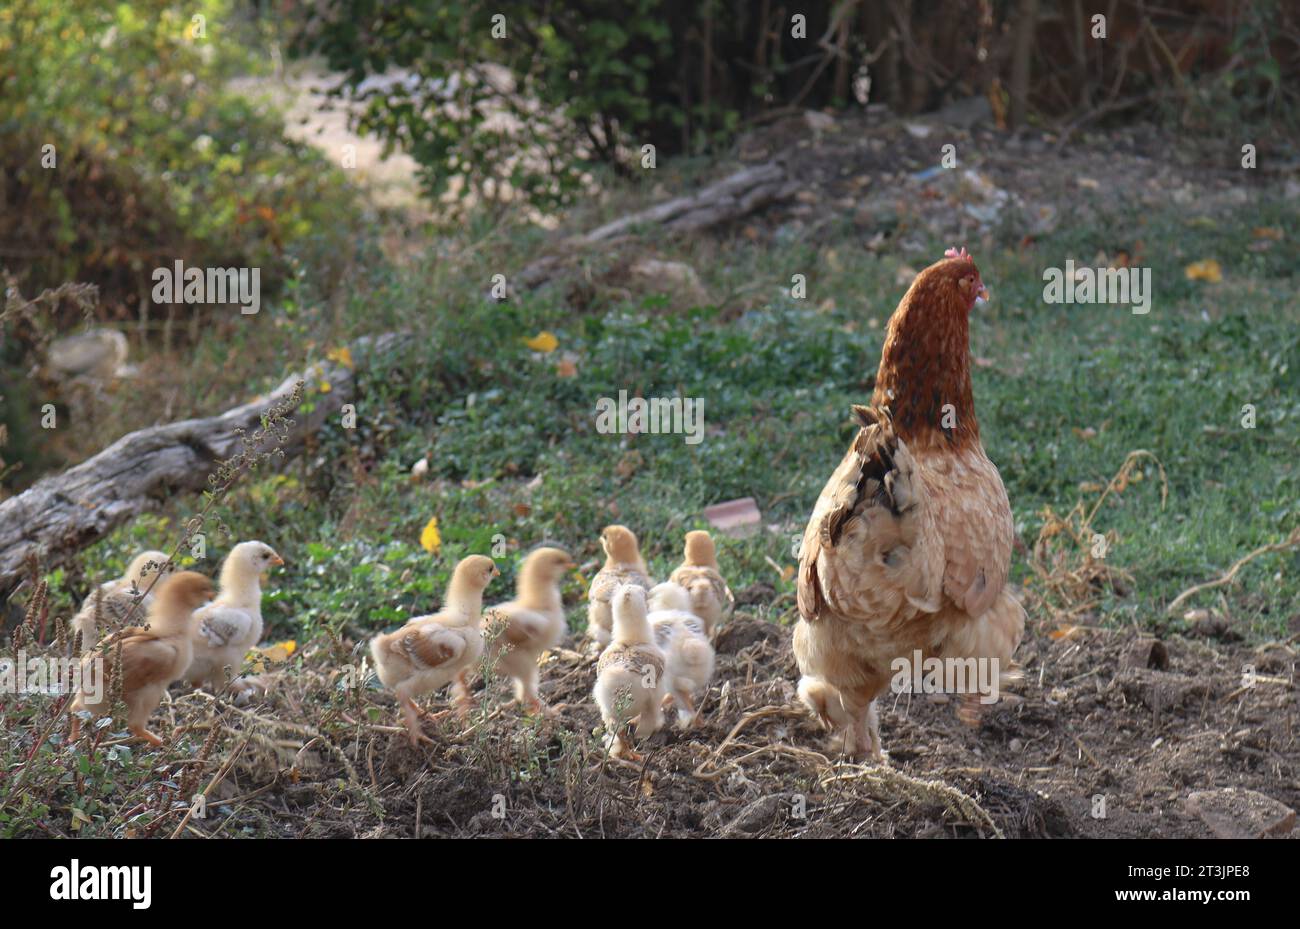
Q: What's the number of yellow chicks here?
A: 9